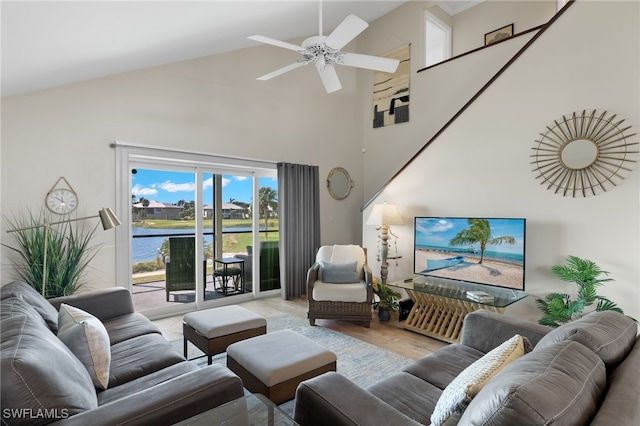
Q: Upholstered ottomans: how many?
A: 2